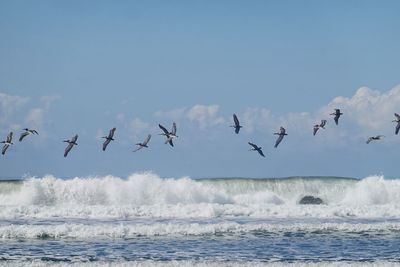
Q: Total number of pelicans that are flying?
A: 14